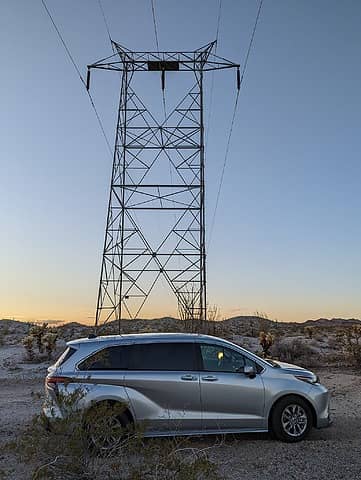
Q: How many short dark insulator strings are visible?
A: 3